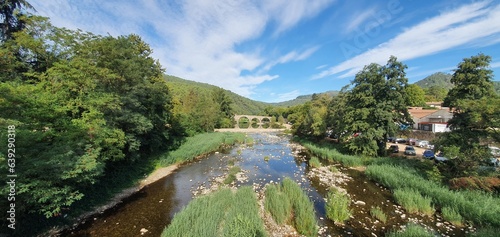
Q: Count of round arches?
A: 3